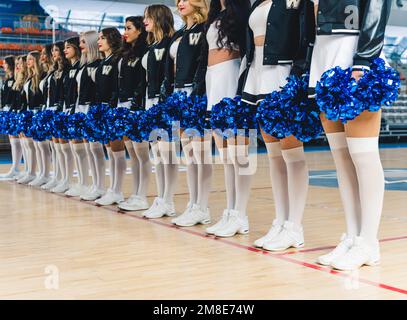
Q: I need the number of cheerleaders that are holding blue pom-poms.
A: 15